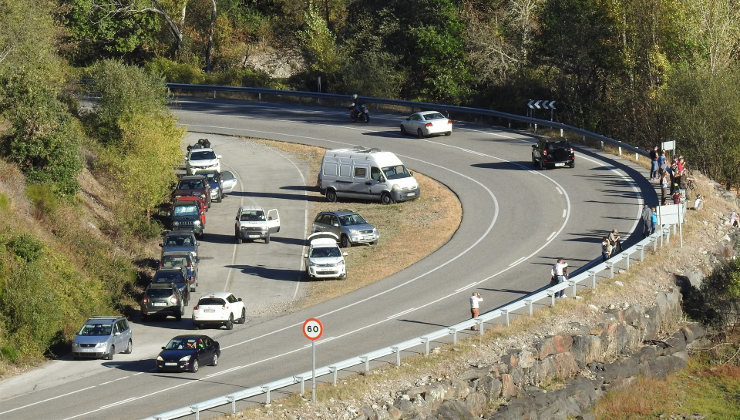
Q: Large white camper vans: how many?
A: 1